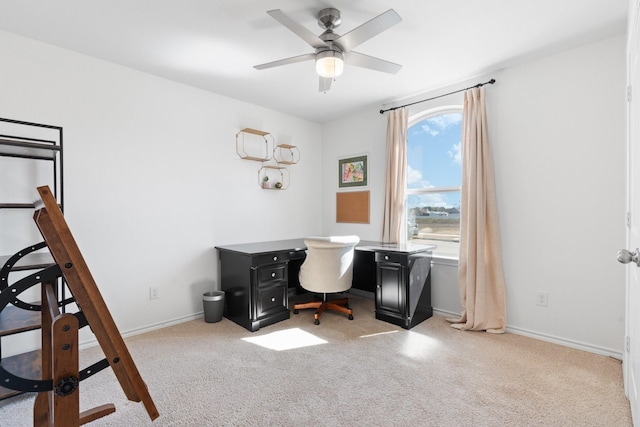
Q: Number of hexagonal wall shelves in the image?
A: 3